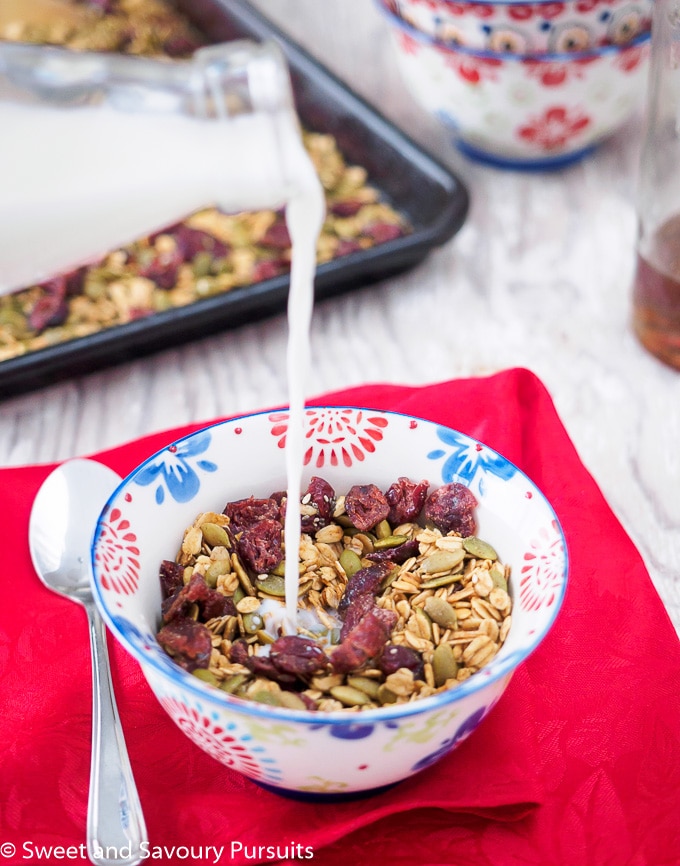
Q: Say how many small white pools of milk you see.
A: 1